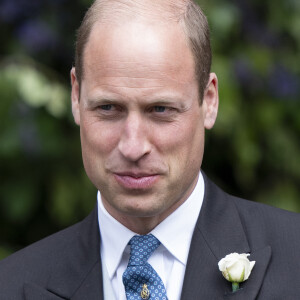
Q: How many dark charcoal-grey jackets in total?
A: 1